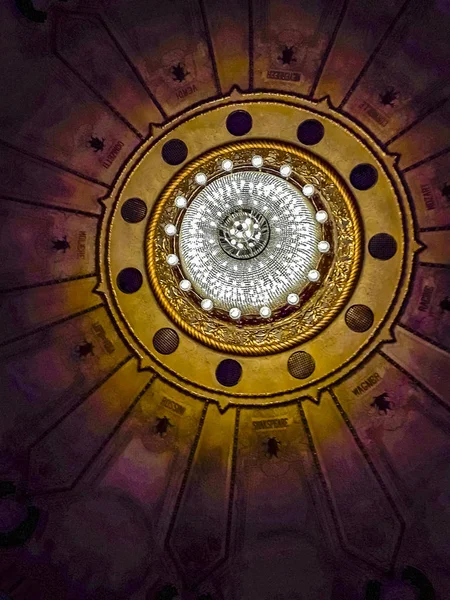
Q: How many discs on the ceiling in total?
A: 11